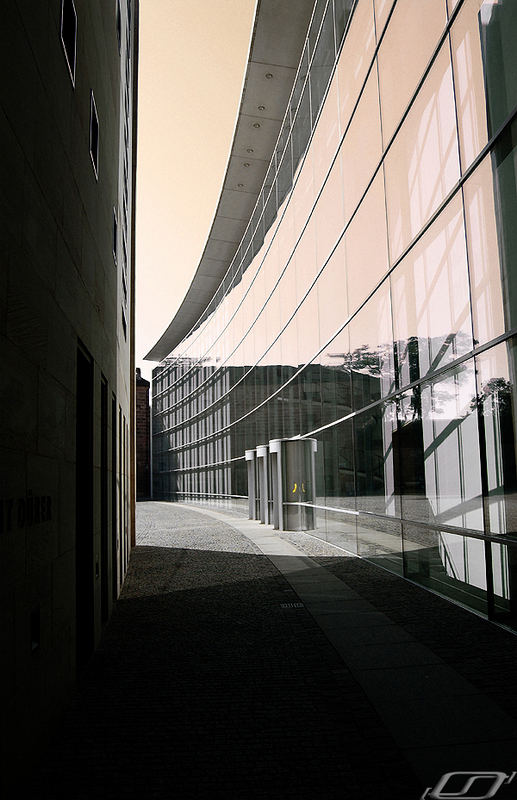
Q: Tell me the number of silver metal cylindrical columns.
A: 3